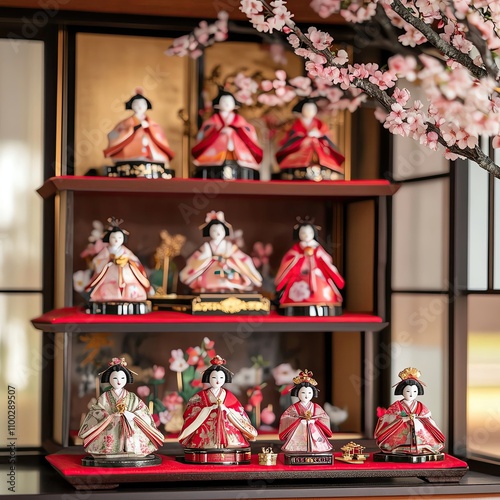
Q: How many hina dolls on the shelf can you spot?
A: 10